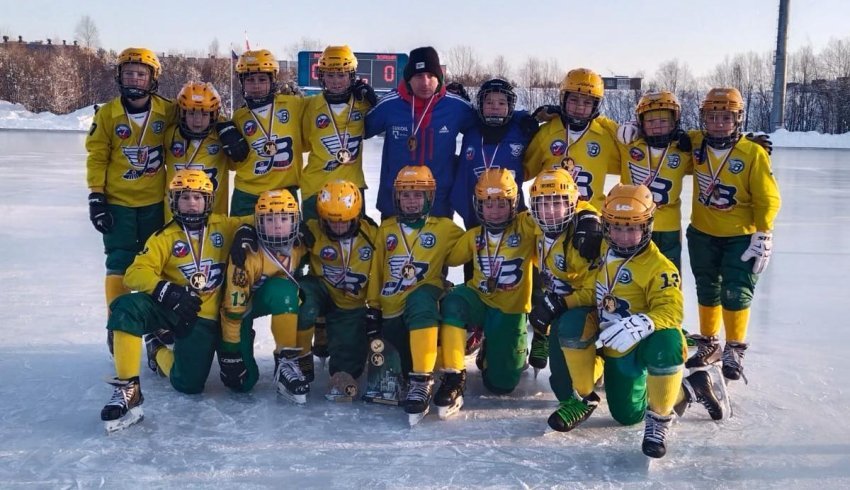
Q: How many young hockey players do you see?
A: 15